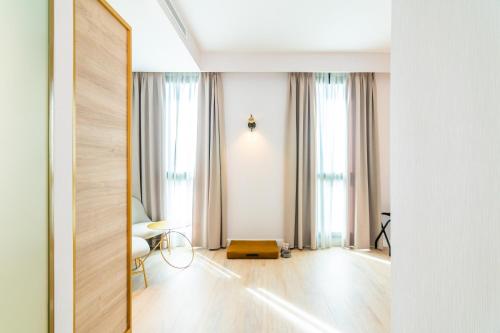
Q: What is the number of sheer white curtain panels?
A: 2